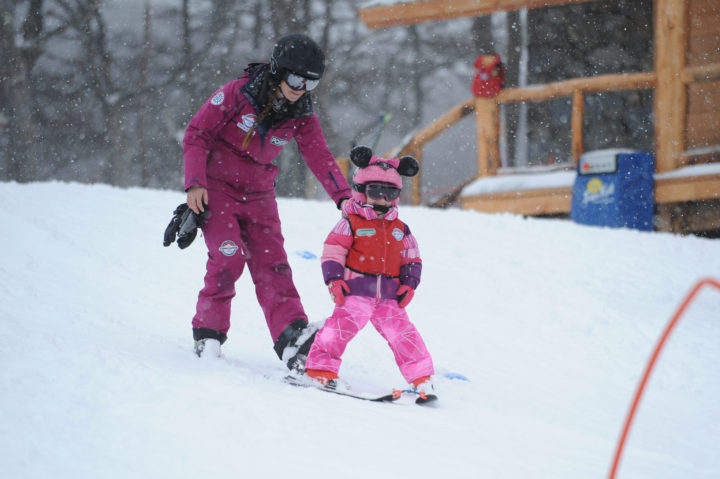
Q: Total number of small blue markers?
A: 2